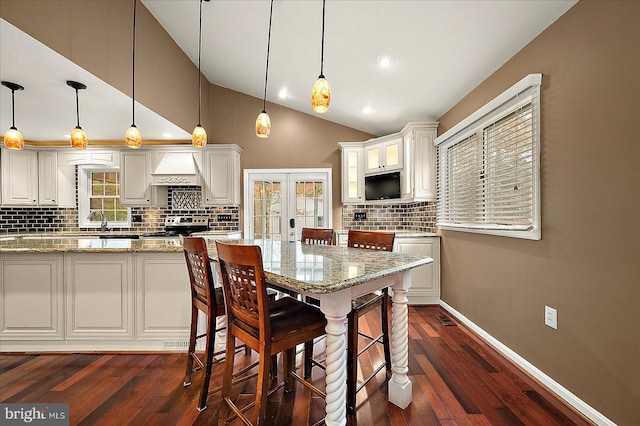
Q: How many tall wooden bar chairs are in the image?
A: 4